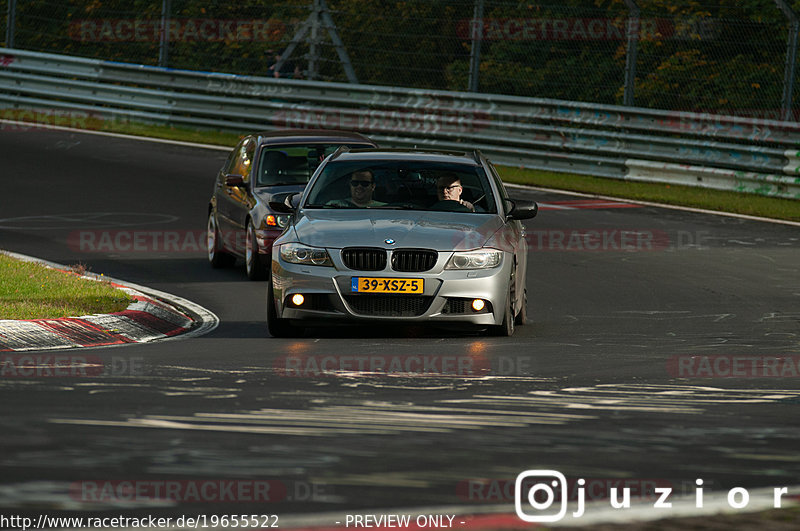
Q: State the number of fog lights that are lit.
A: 2